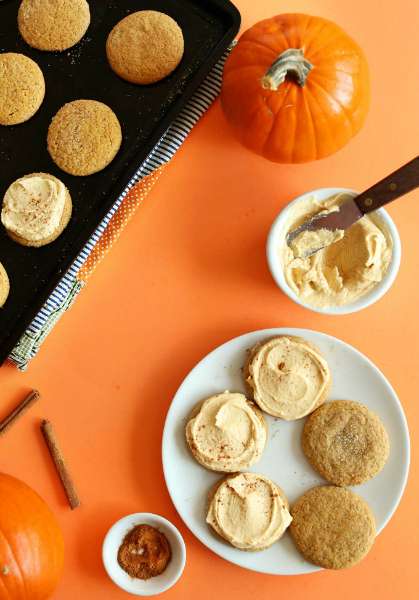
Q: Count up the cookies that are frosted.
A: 4